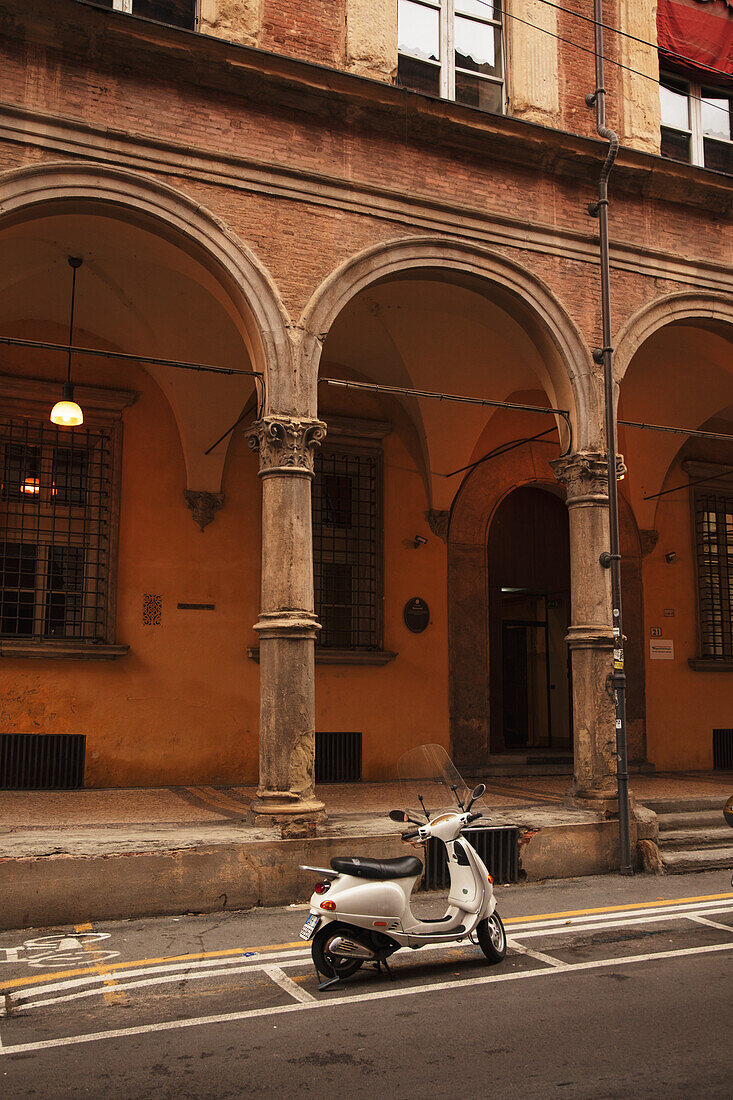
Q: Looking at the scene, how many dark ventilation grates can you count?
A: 4